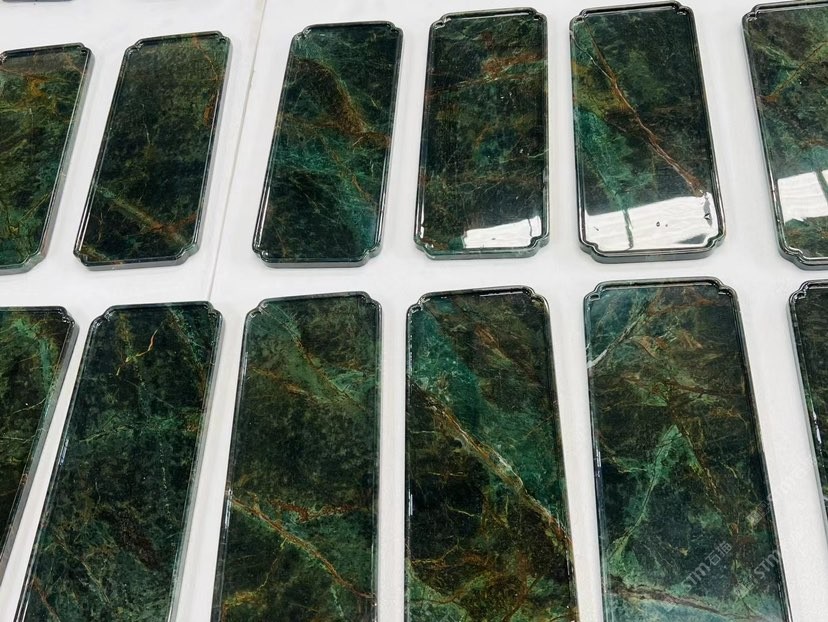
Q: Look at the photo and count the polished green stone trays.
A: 12